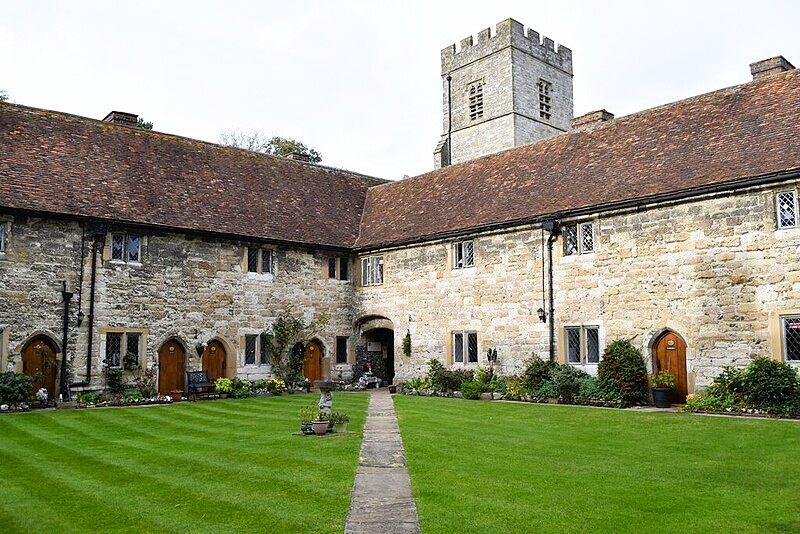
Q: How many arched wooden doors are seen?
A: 5